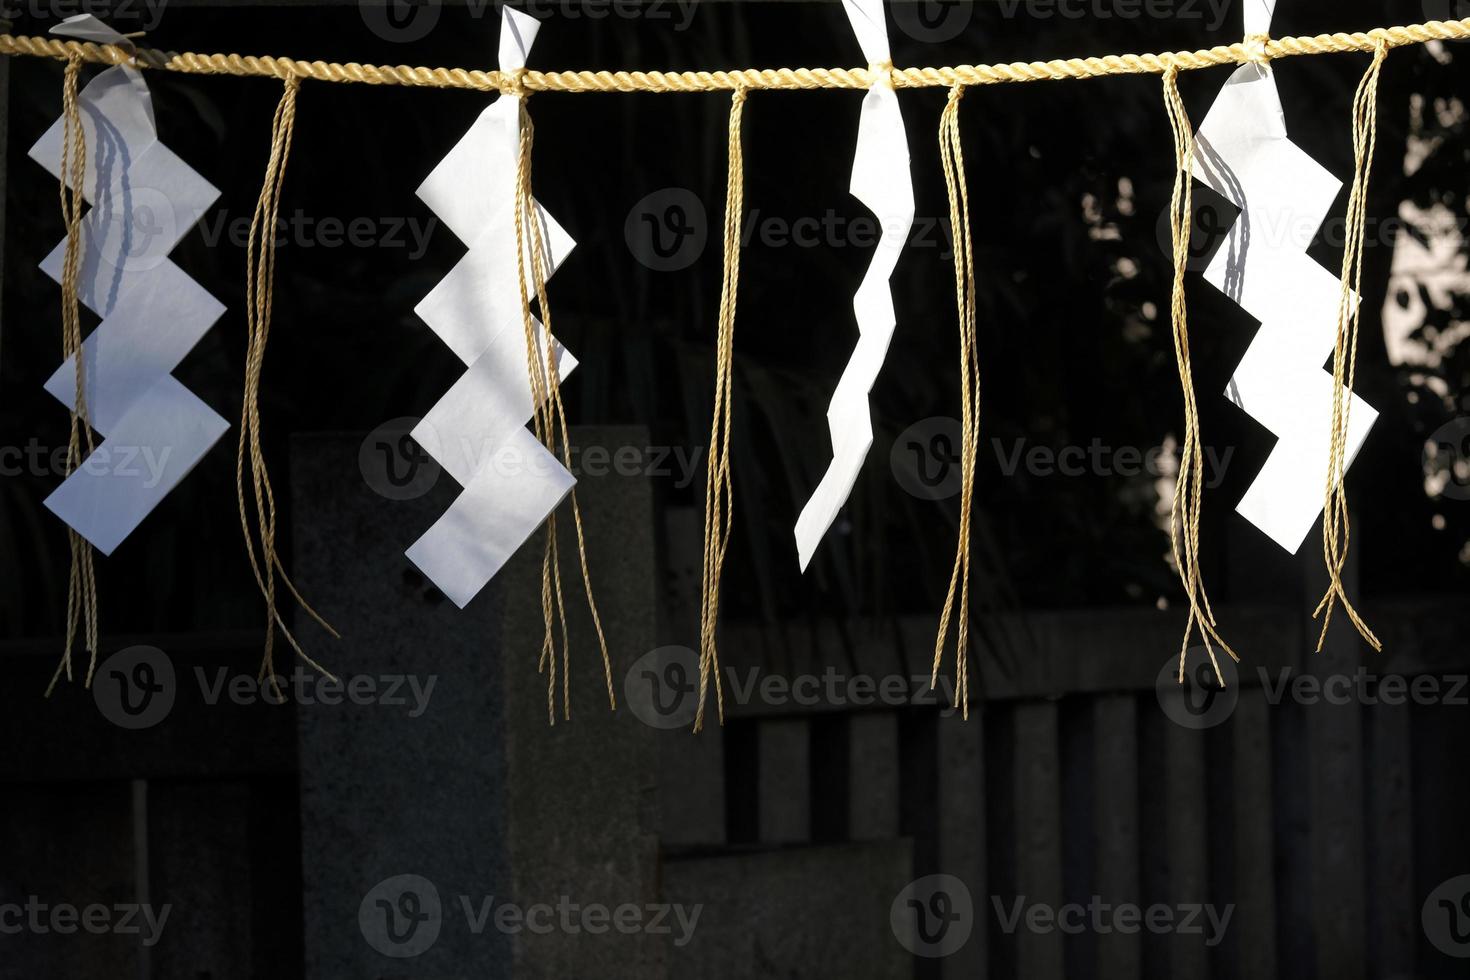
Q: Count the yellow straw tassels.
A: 7